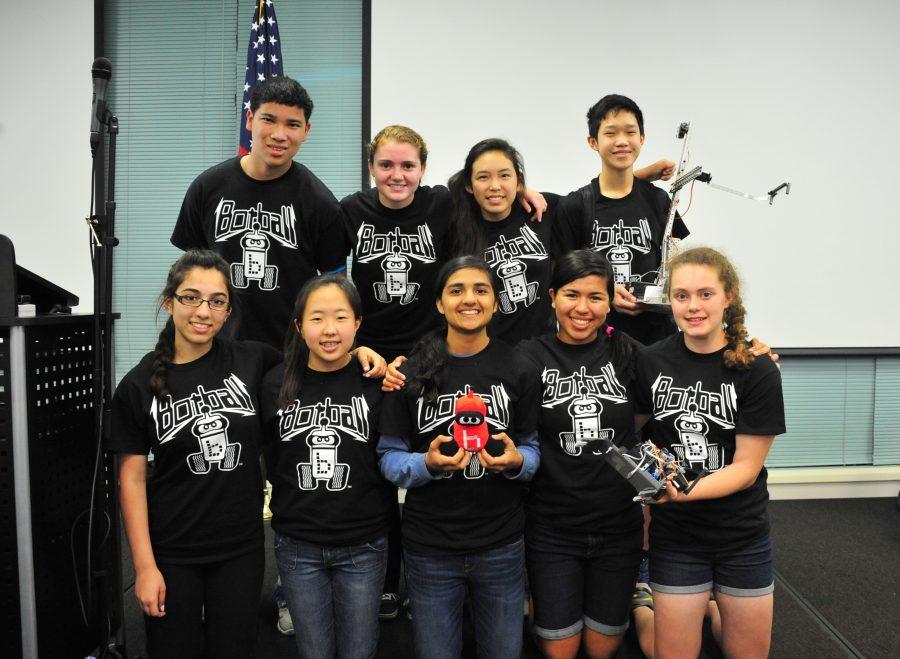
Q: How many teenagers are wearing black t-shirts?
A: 9